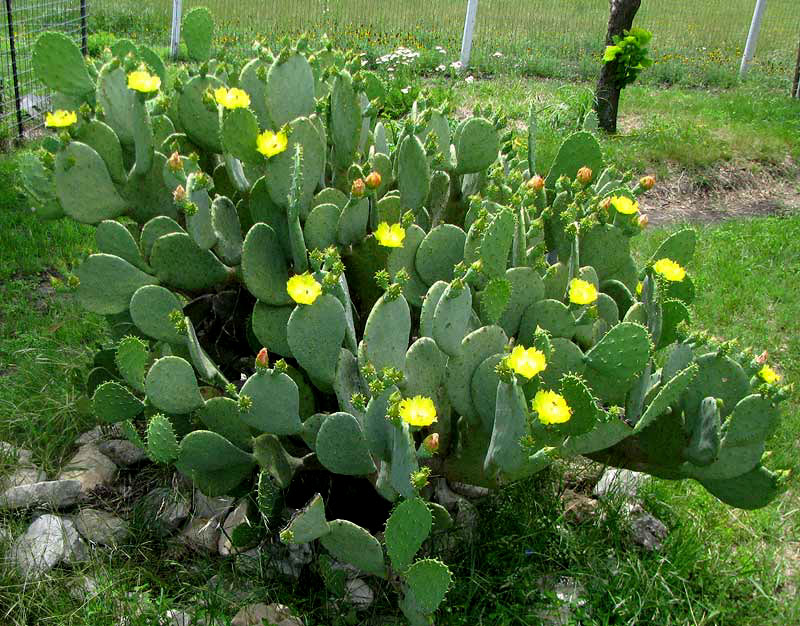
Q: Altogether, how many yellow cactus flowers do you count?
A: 13